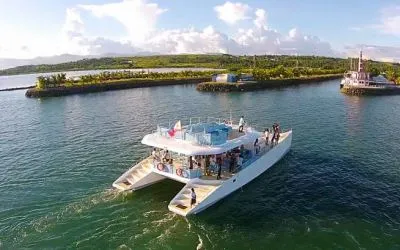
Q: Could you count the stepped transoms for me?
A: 2